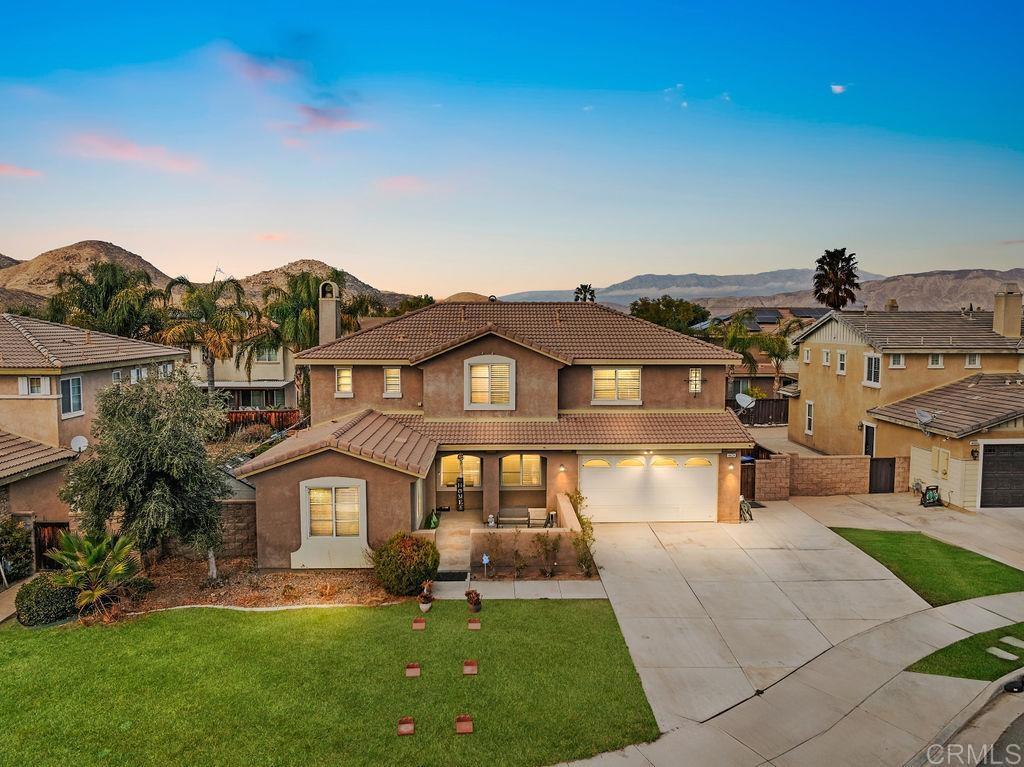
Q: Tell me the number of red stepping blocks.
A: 6